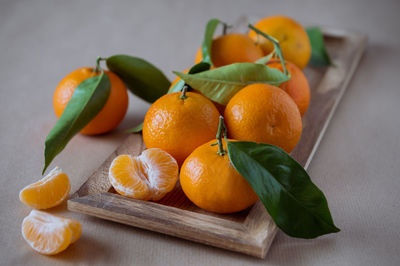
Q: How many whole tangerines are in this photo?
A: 8